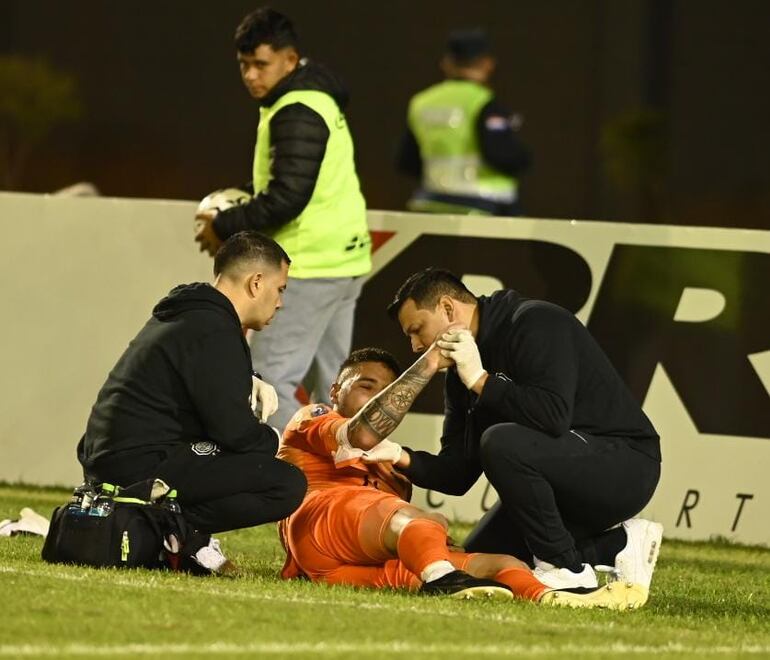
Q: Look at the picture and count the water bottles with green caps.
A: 2